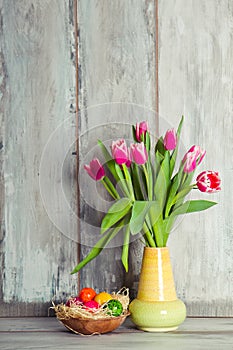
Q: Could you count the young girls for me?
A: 0